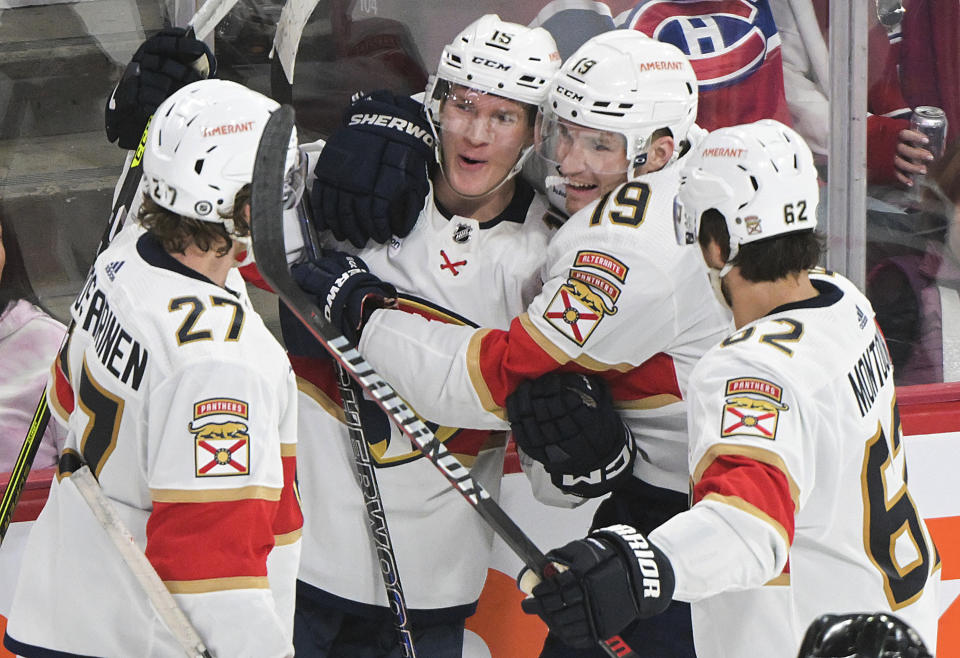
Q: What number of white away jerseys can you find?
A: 4